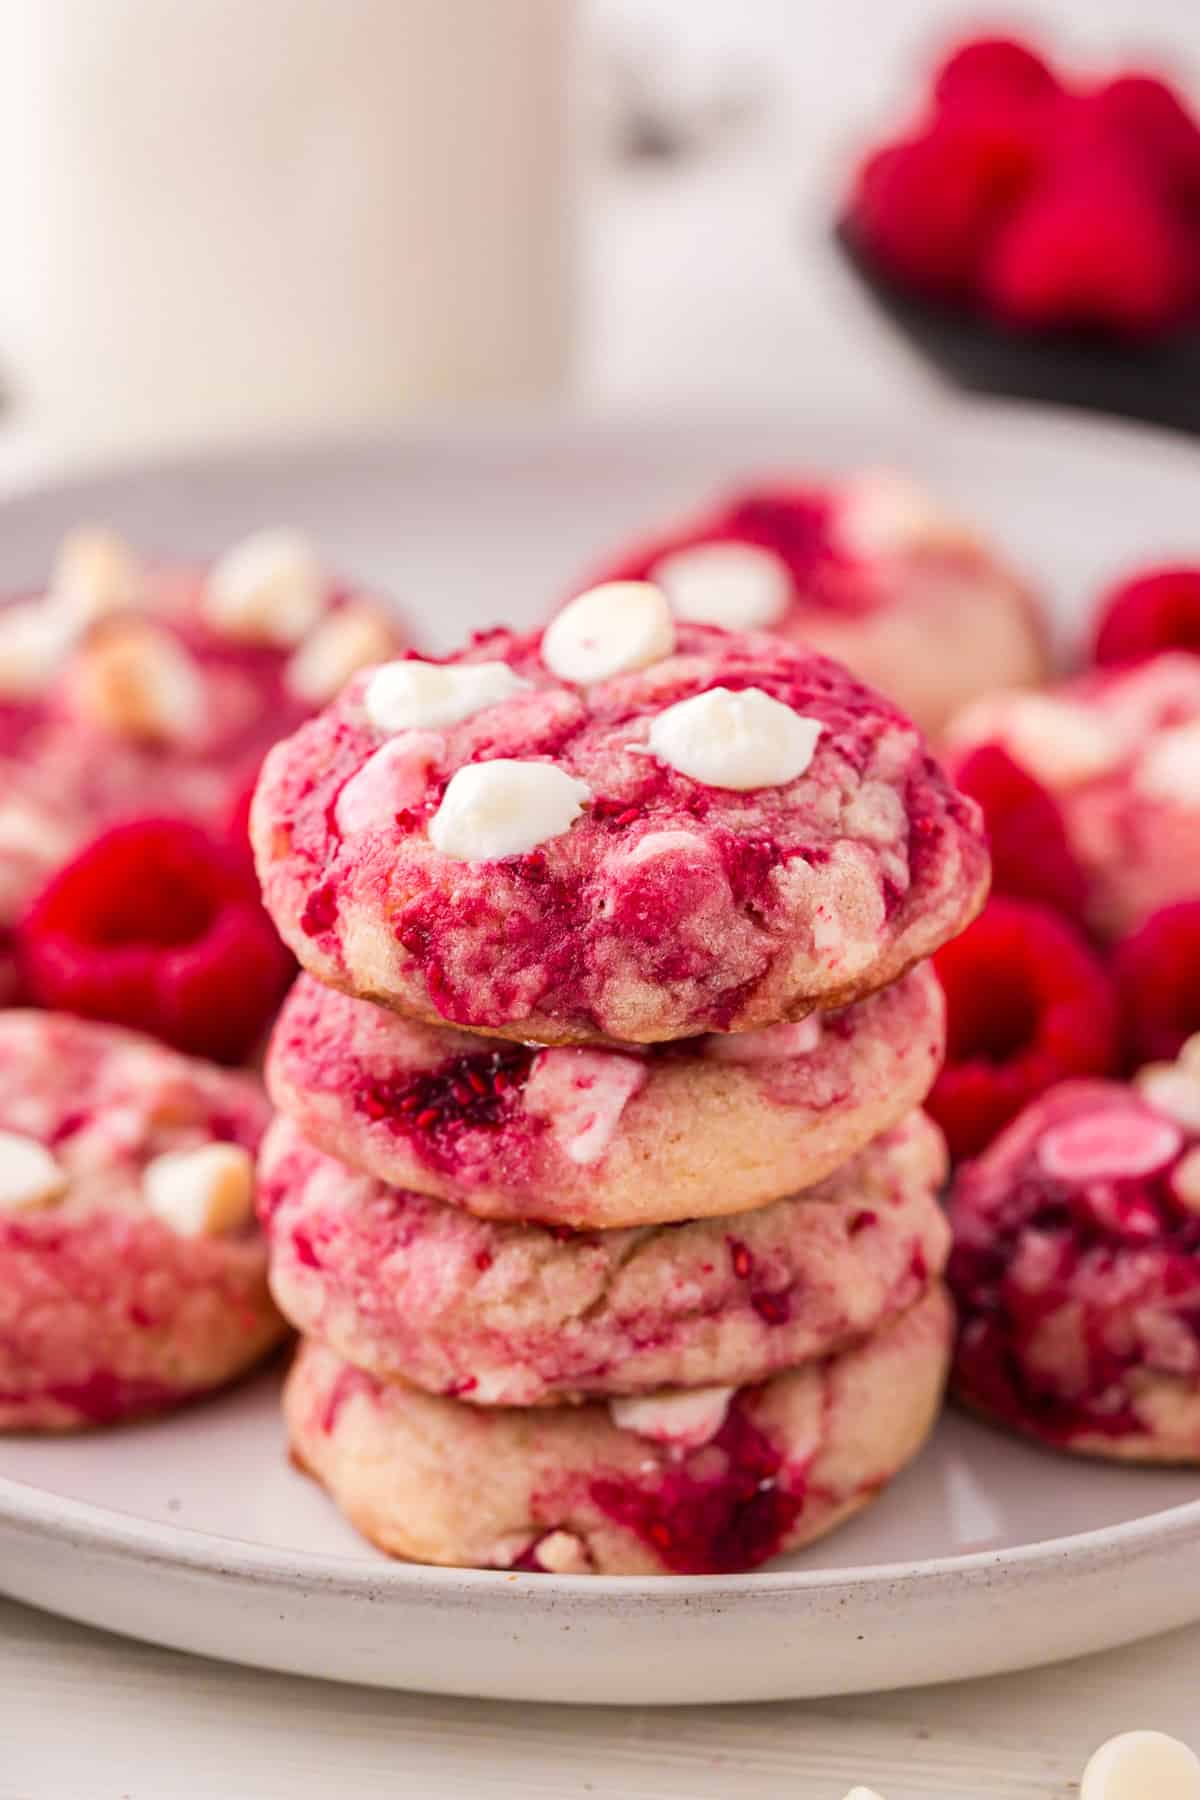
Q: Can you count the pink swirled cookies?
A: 9